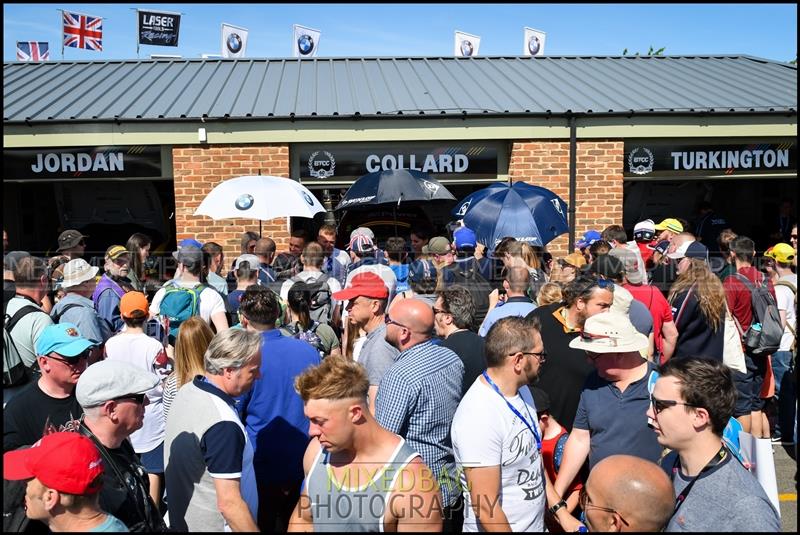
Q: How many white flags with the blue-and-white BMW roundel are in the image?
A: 4